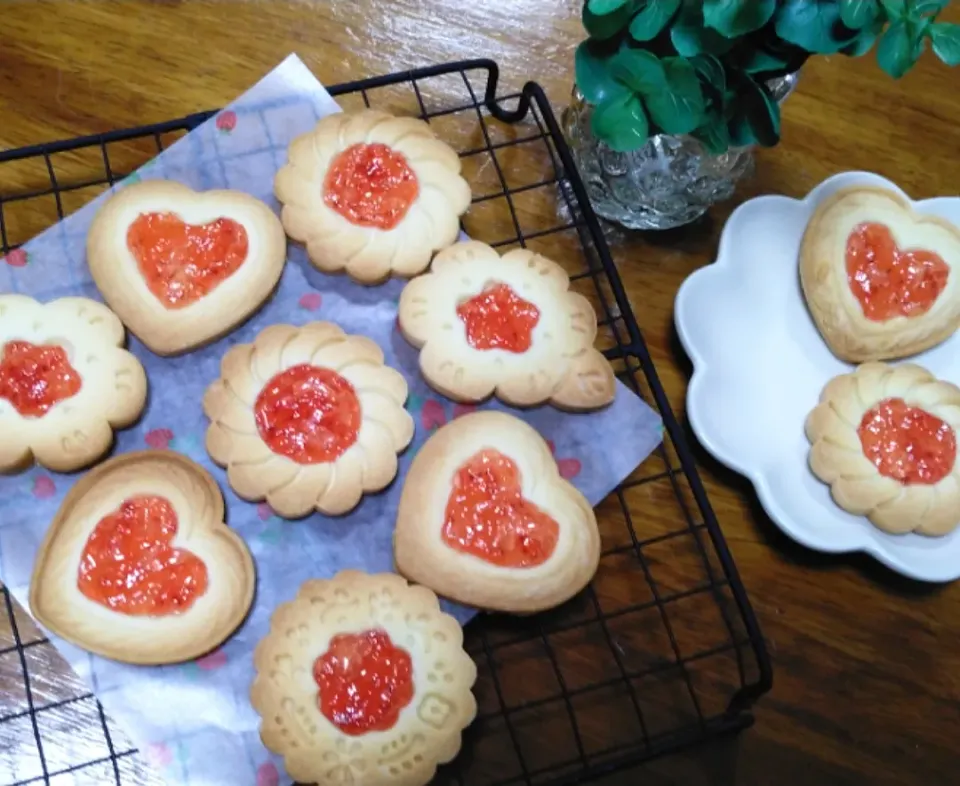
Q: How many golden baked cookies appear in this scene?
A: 10